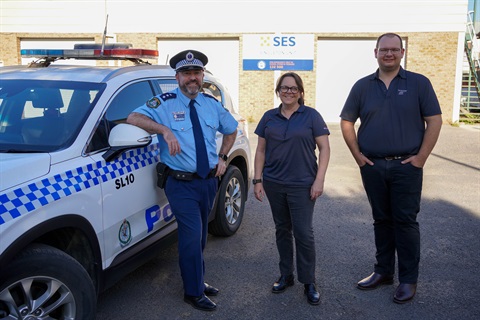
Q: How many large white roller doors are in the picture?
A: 3